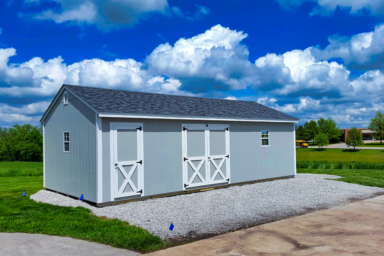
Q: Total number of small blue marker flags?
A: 3